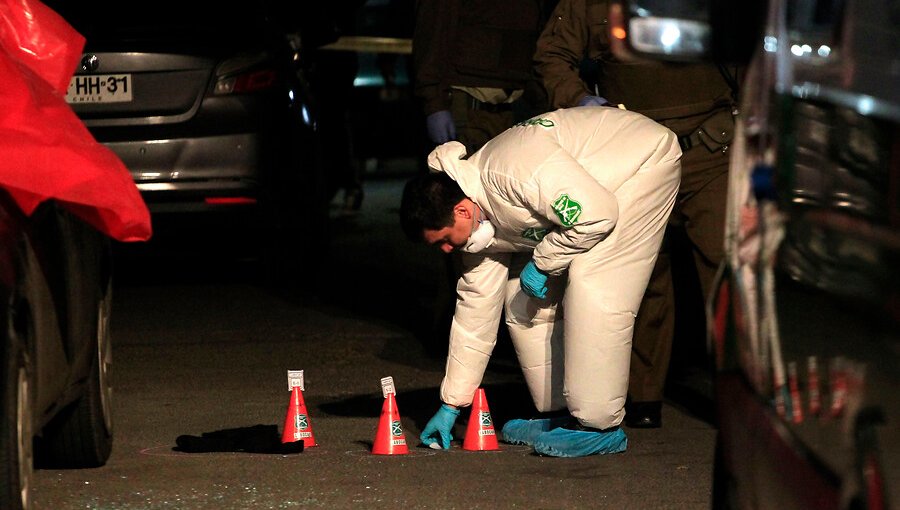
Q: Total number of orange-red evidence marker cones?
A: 3